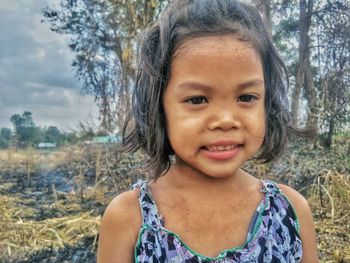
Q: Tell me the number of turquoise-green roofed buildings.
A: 1